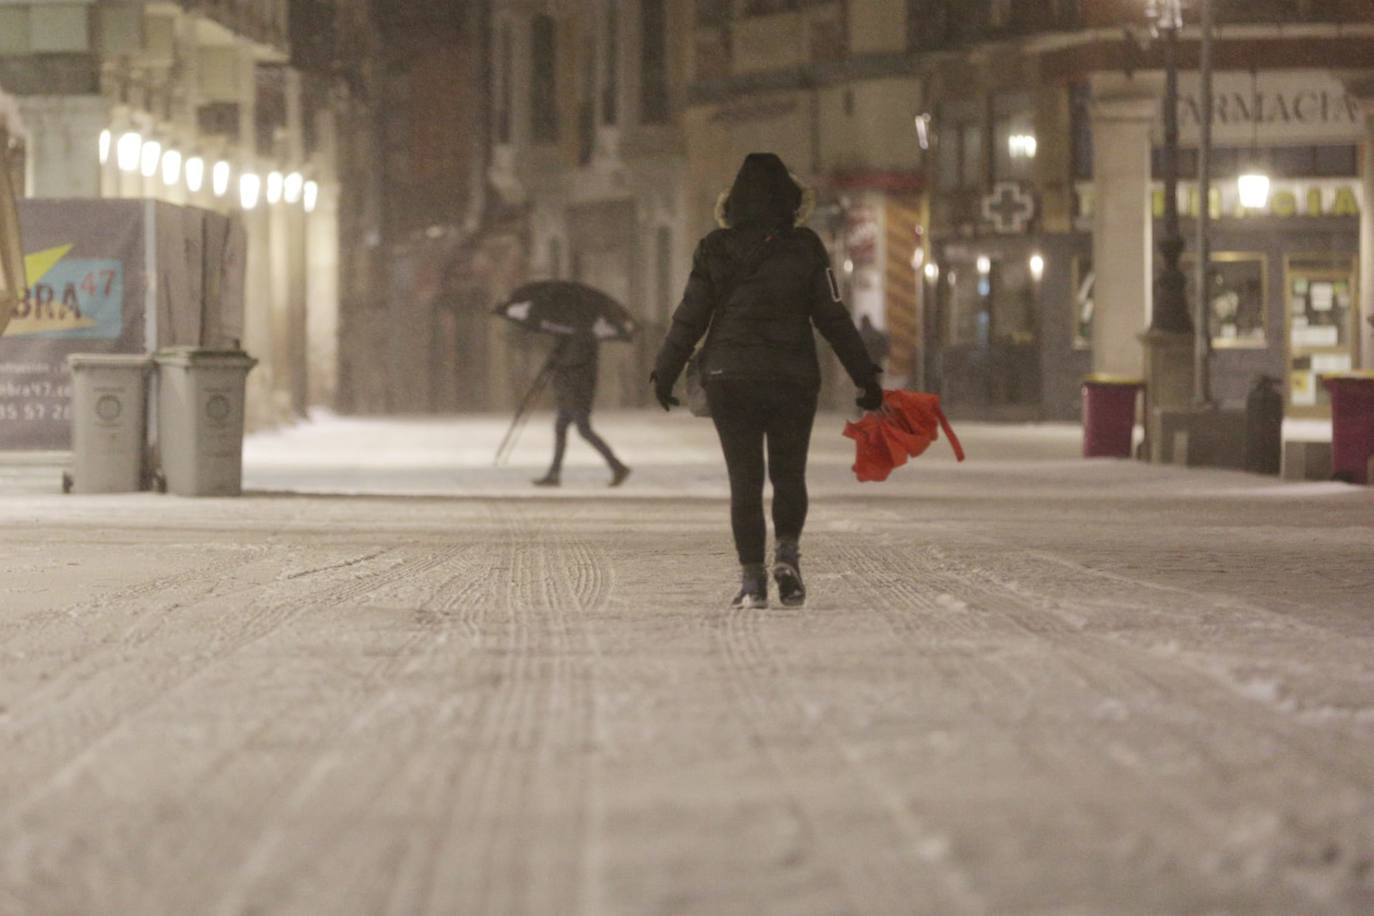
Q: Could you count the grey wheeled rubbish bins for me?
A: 2